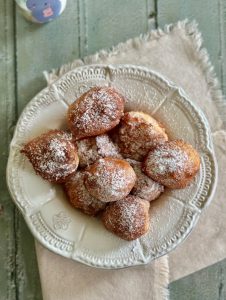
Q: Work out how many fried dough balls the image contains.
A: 9